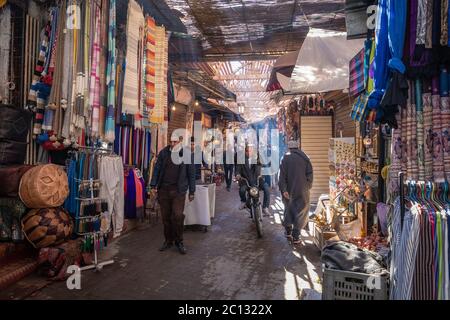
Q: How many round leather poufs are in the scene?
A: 2